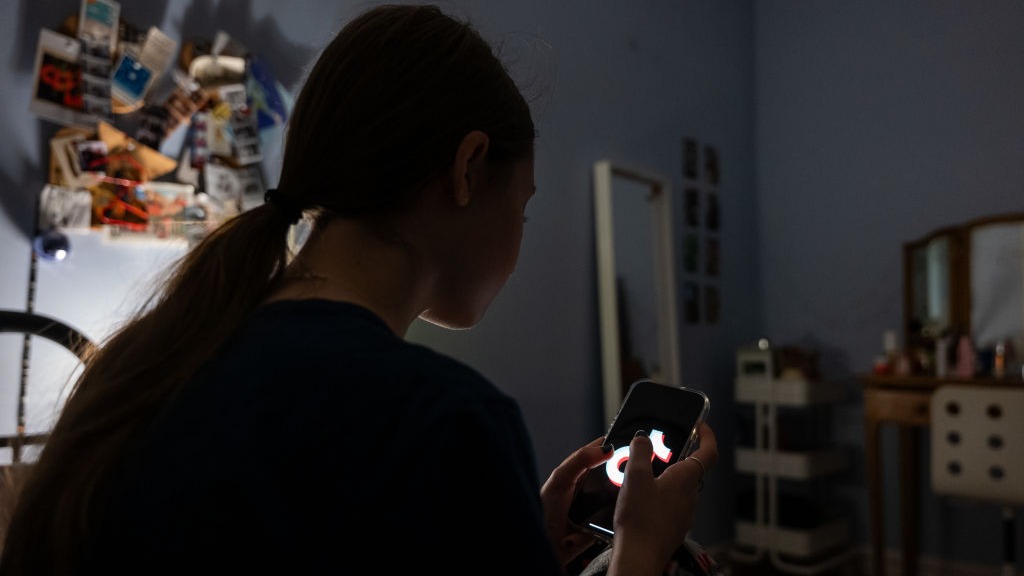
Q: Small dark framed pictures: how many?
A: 8